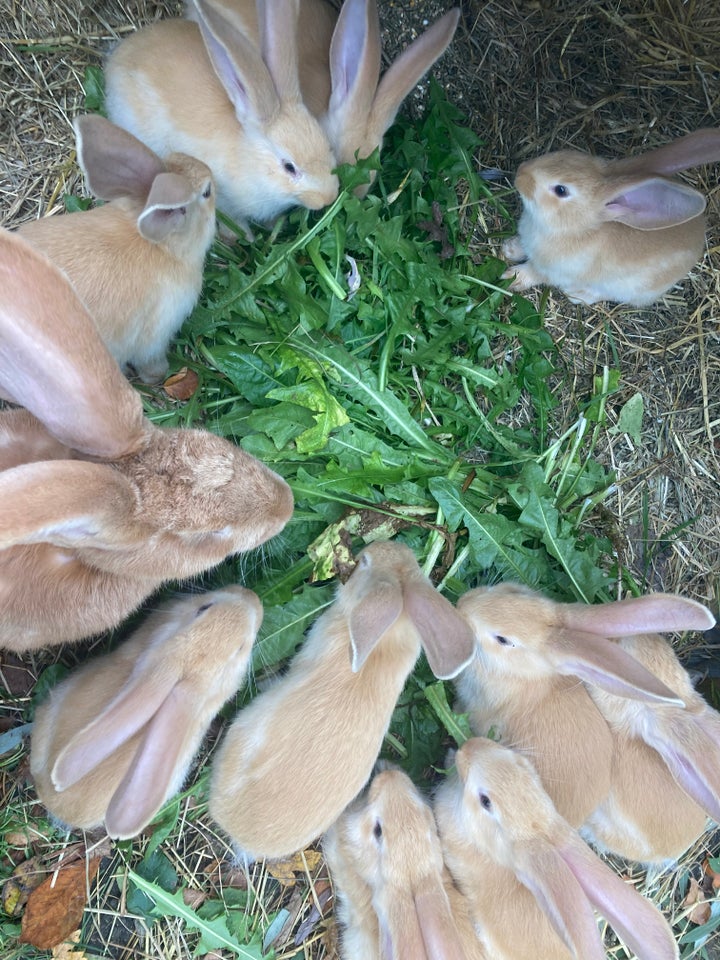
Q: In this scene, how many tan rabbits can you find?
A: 11